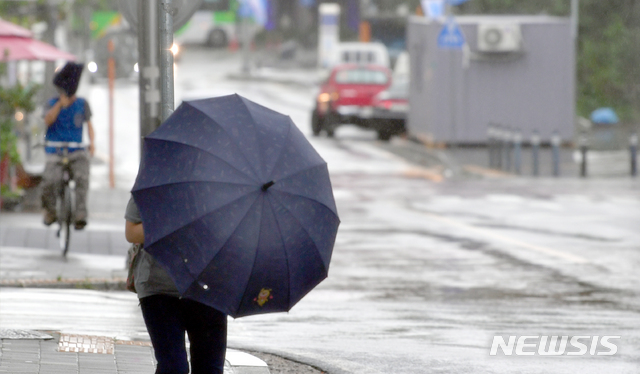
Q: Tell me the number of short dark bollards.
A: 8